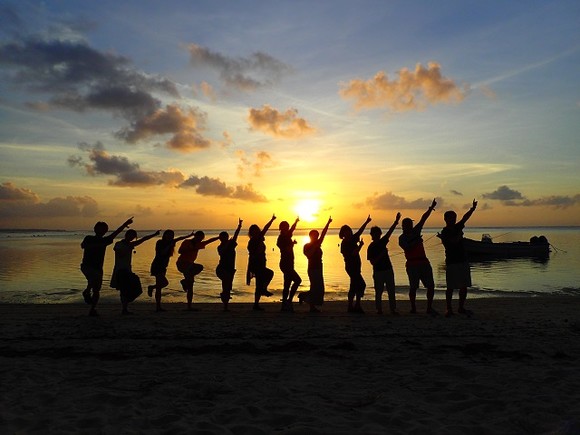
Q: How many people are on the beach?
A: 12